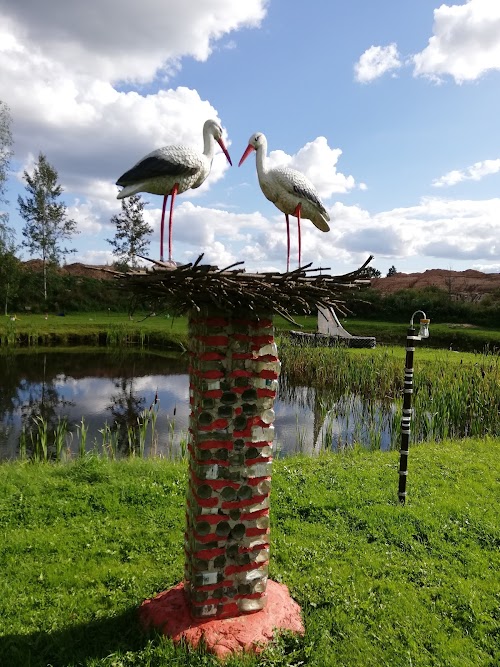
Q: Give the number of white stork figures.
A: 2